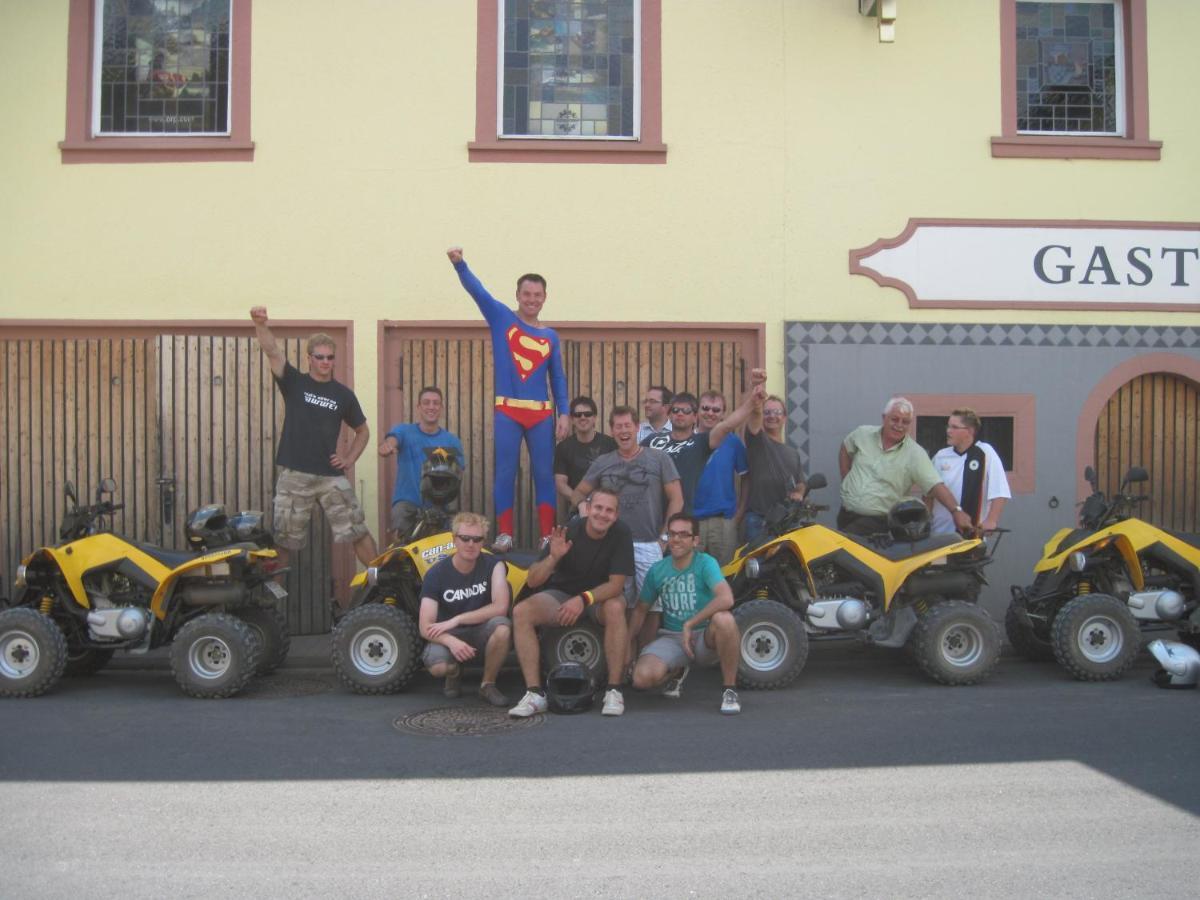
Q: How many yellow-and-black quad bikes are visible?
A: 4